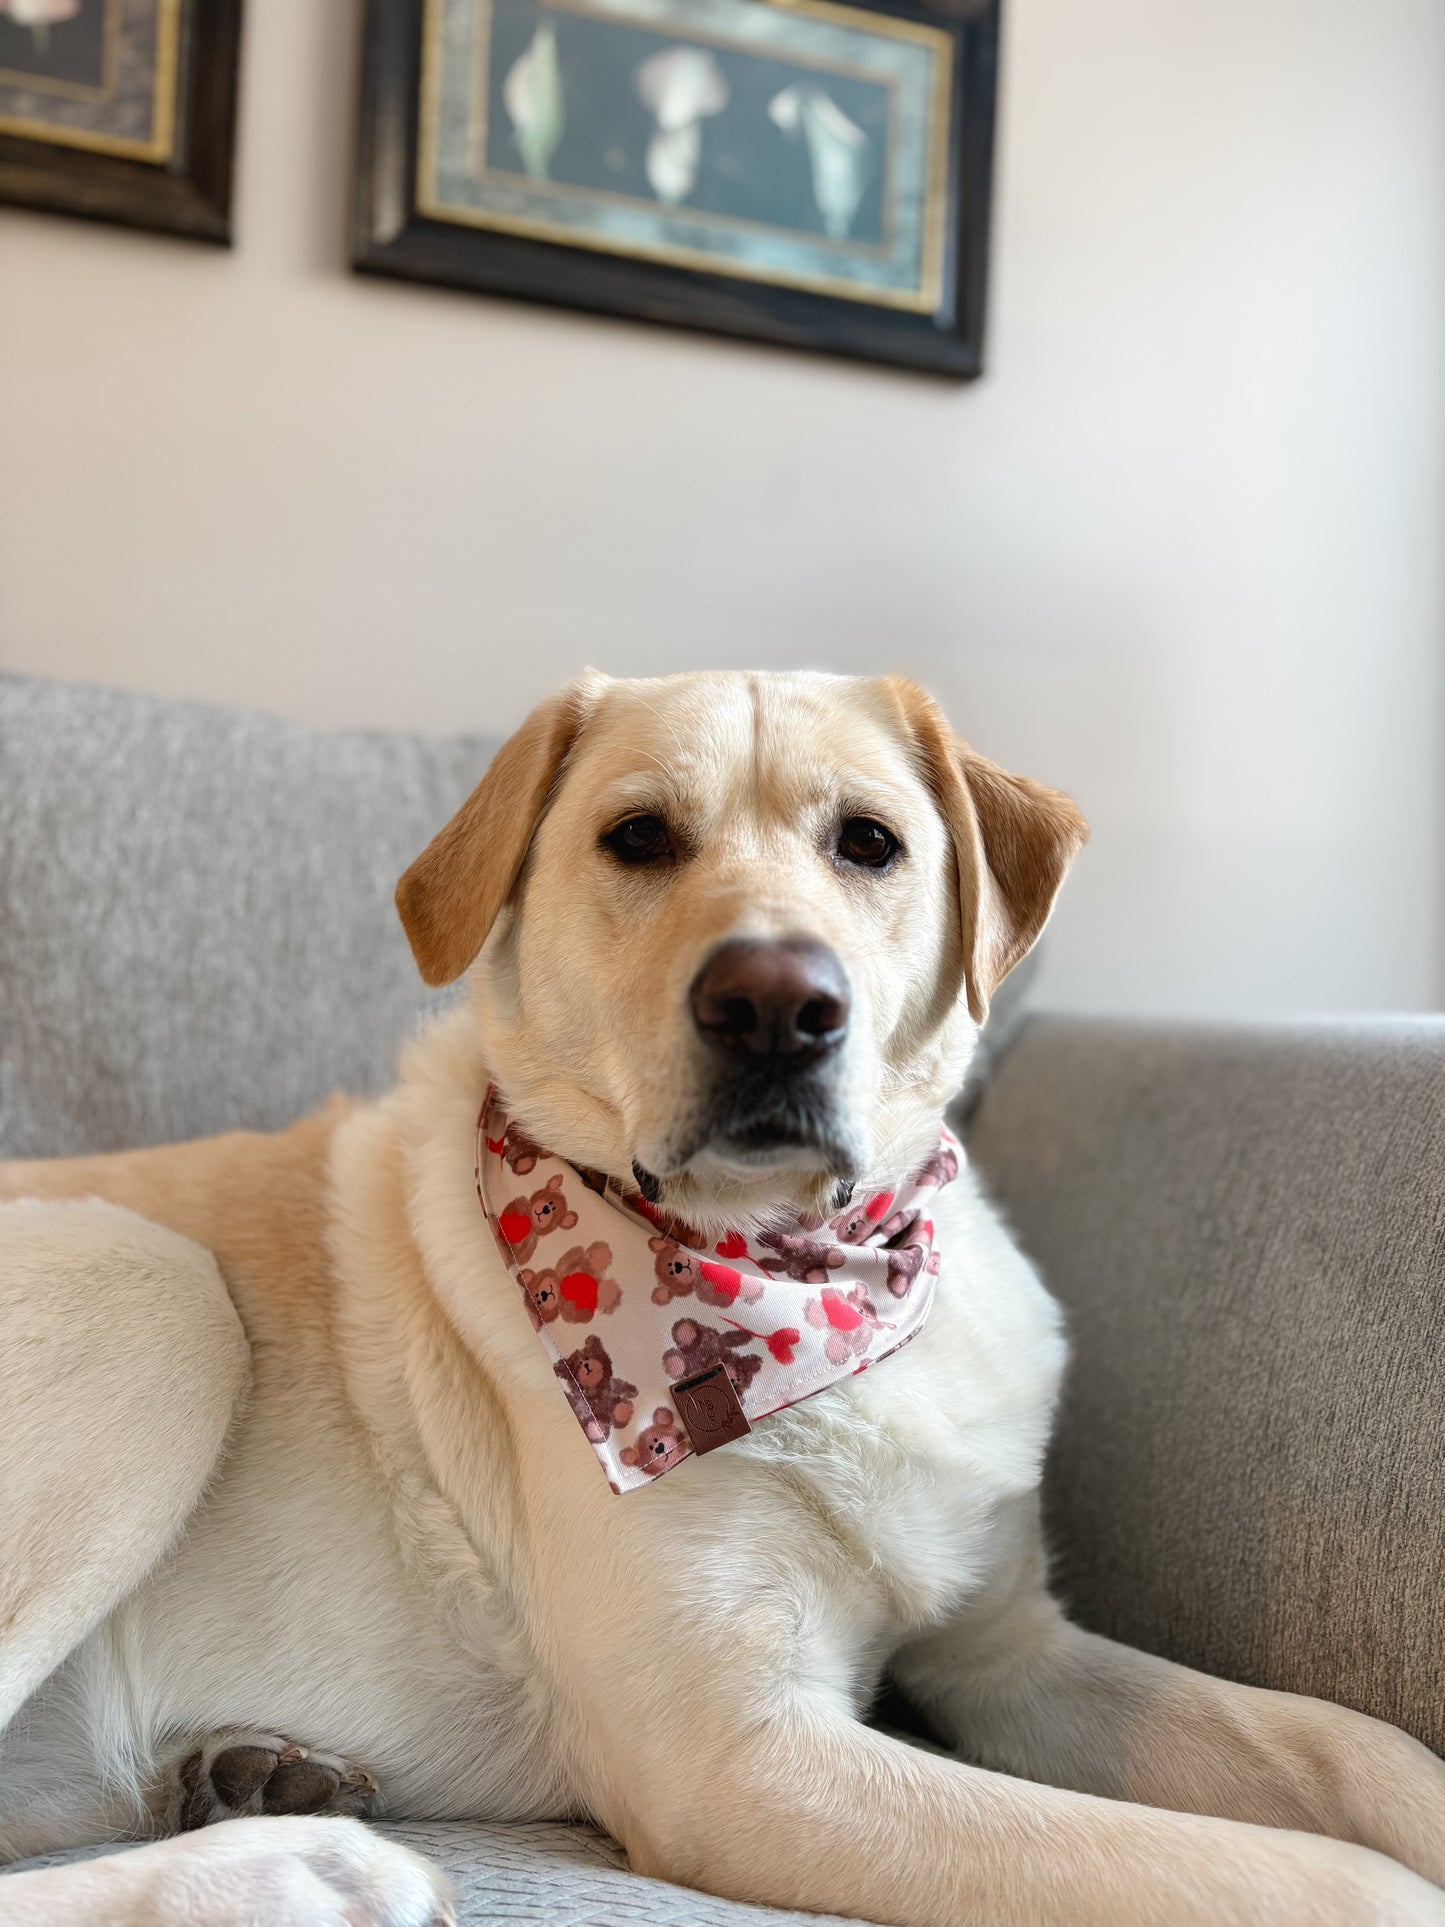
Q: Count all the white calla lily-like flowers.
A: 3